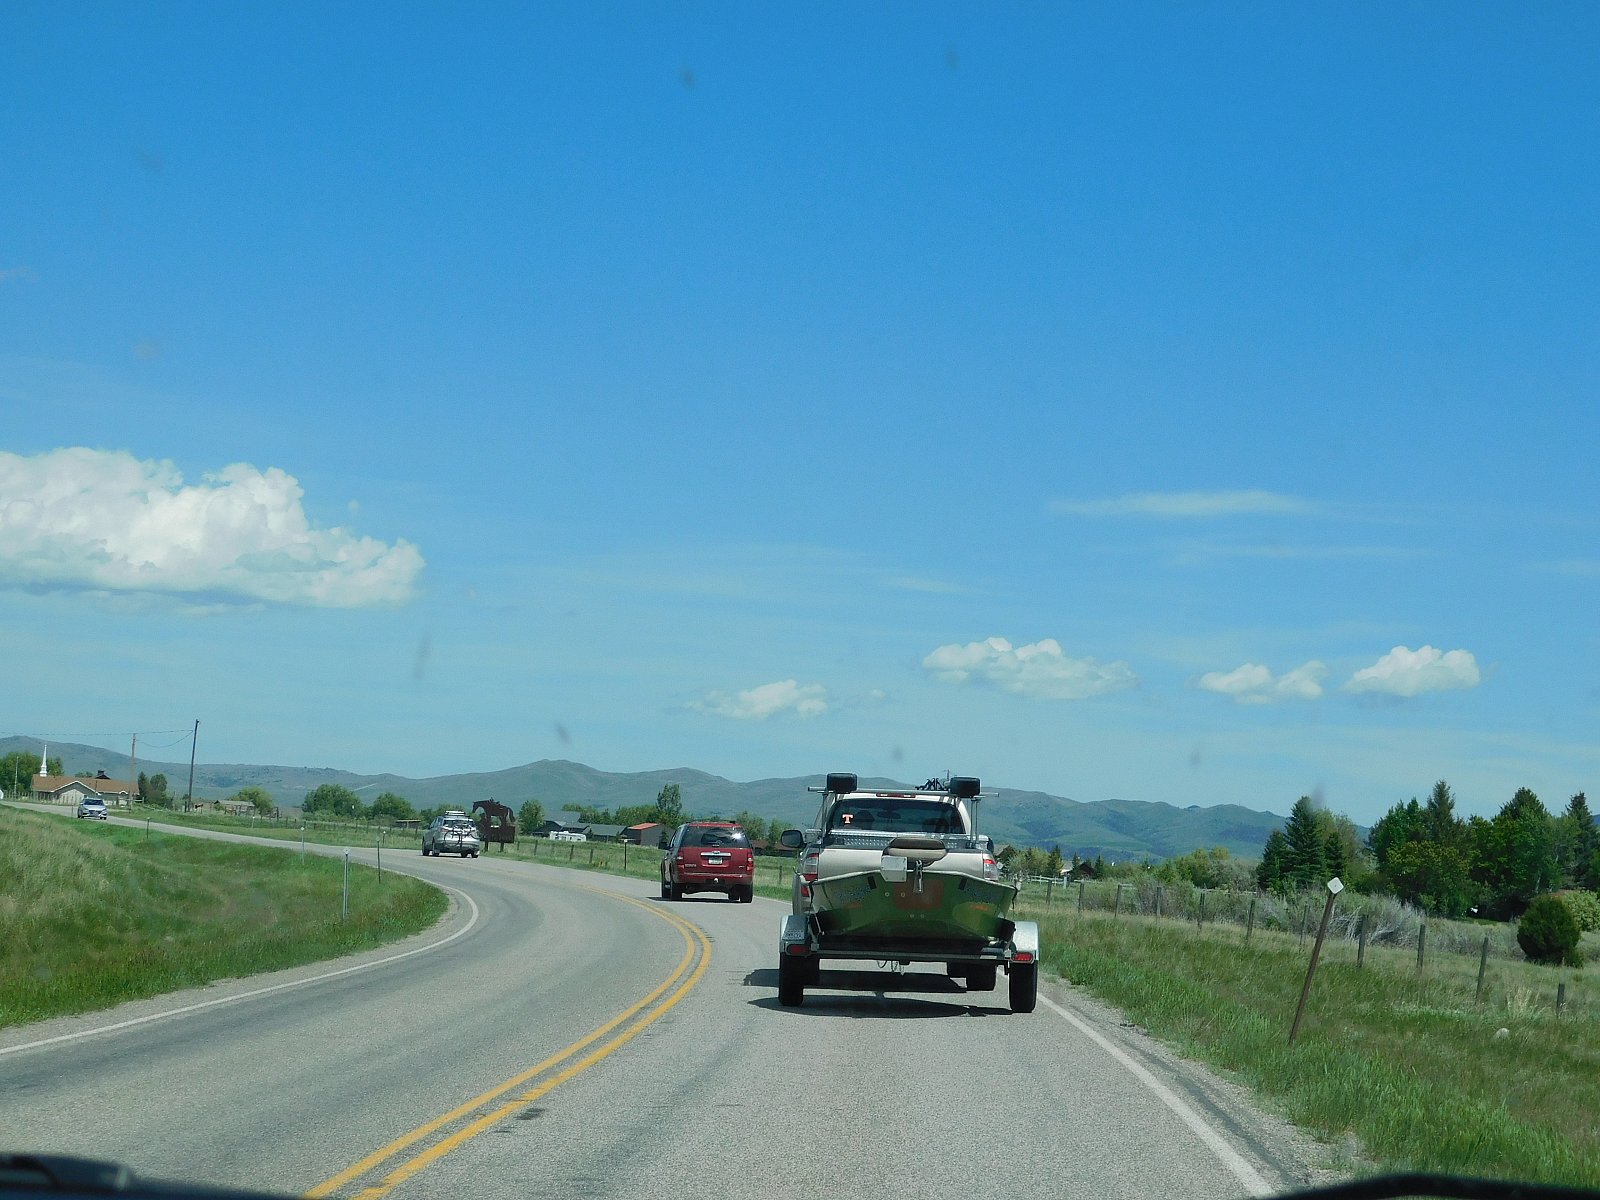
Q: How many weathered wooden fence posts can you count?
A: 11